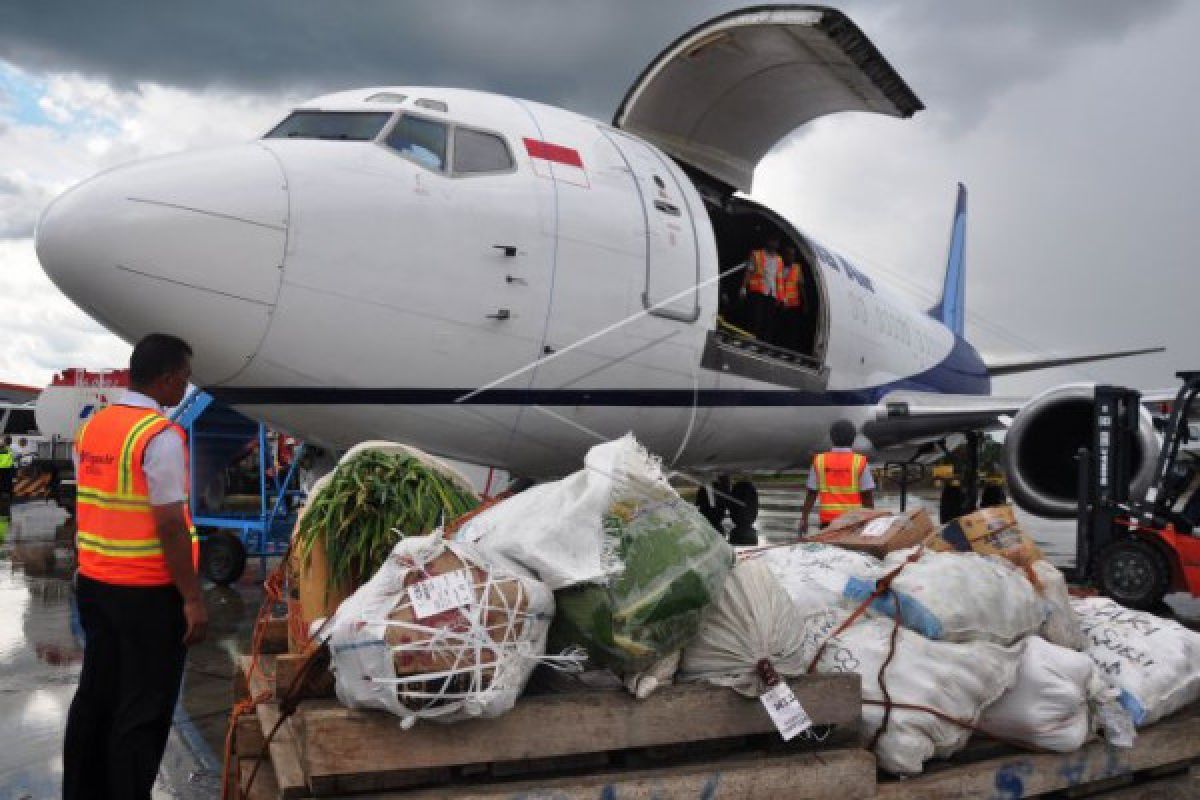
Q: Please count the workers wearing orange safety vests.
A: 4